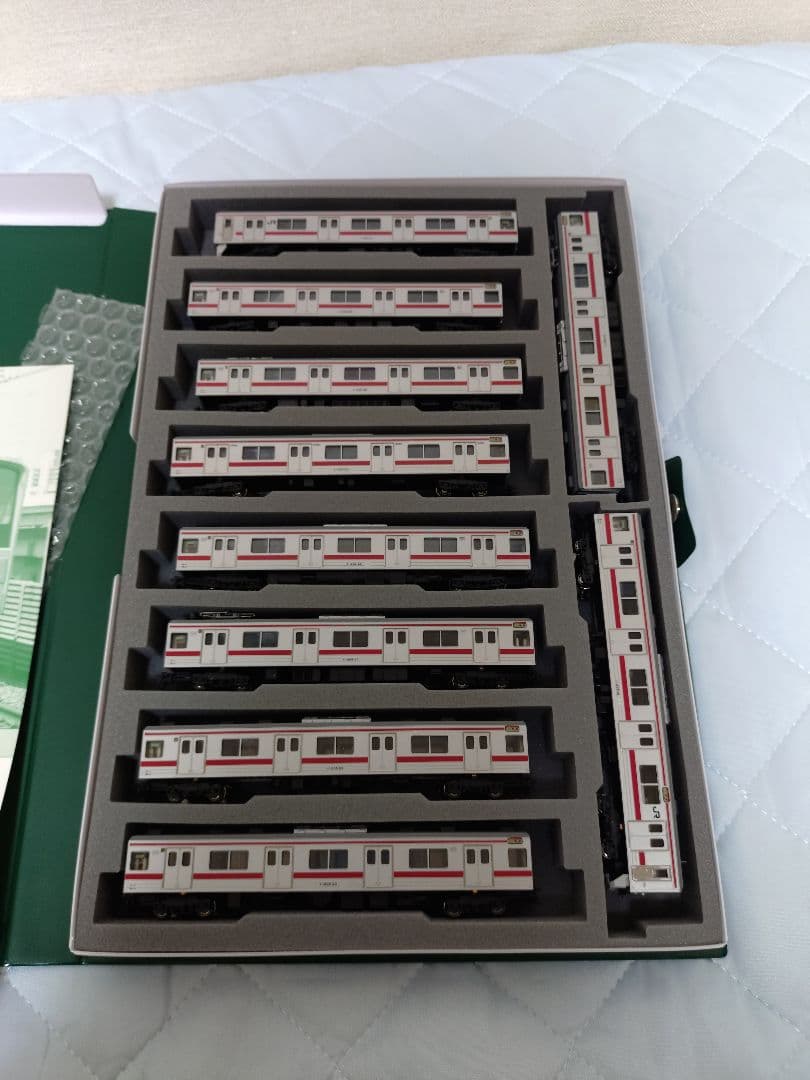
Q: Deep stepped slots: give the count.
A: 10